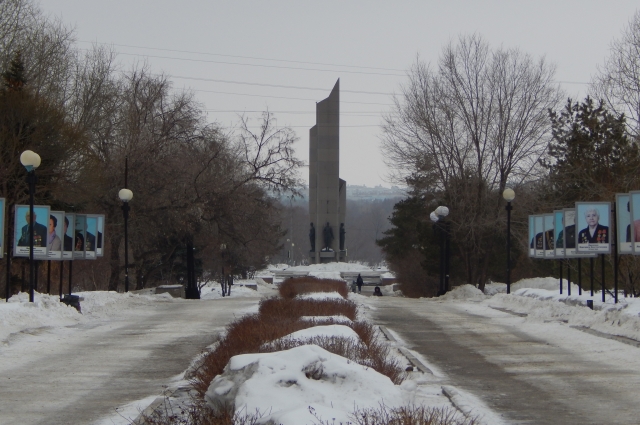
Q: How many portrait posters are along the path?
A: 15